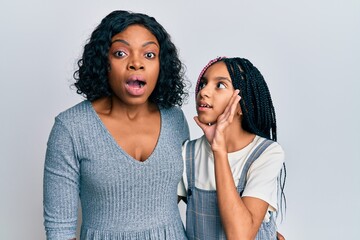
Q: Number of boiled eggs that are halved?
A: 0